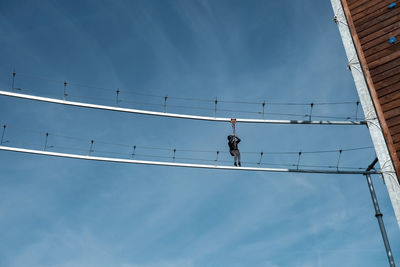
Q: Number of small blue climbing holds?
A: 2